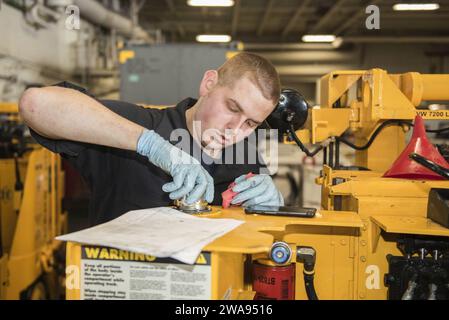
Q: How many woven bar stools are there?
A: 0